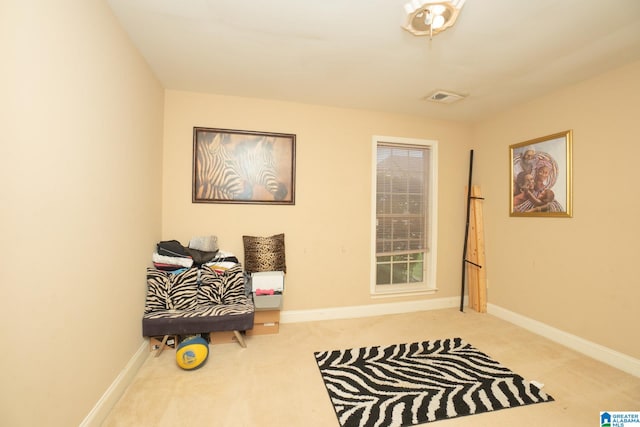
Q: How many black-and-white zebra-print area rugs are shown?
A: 1